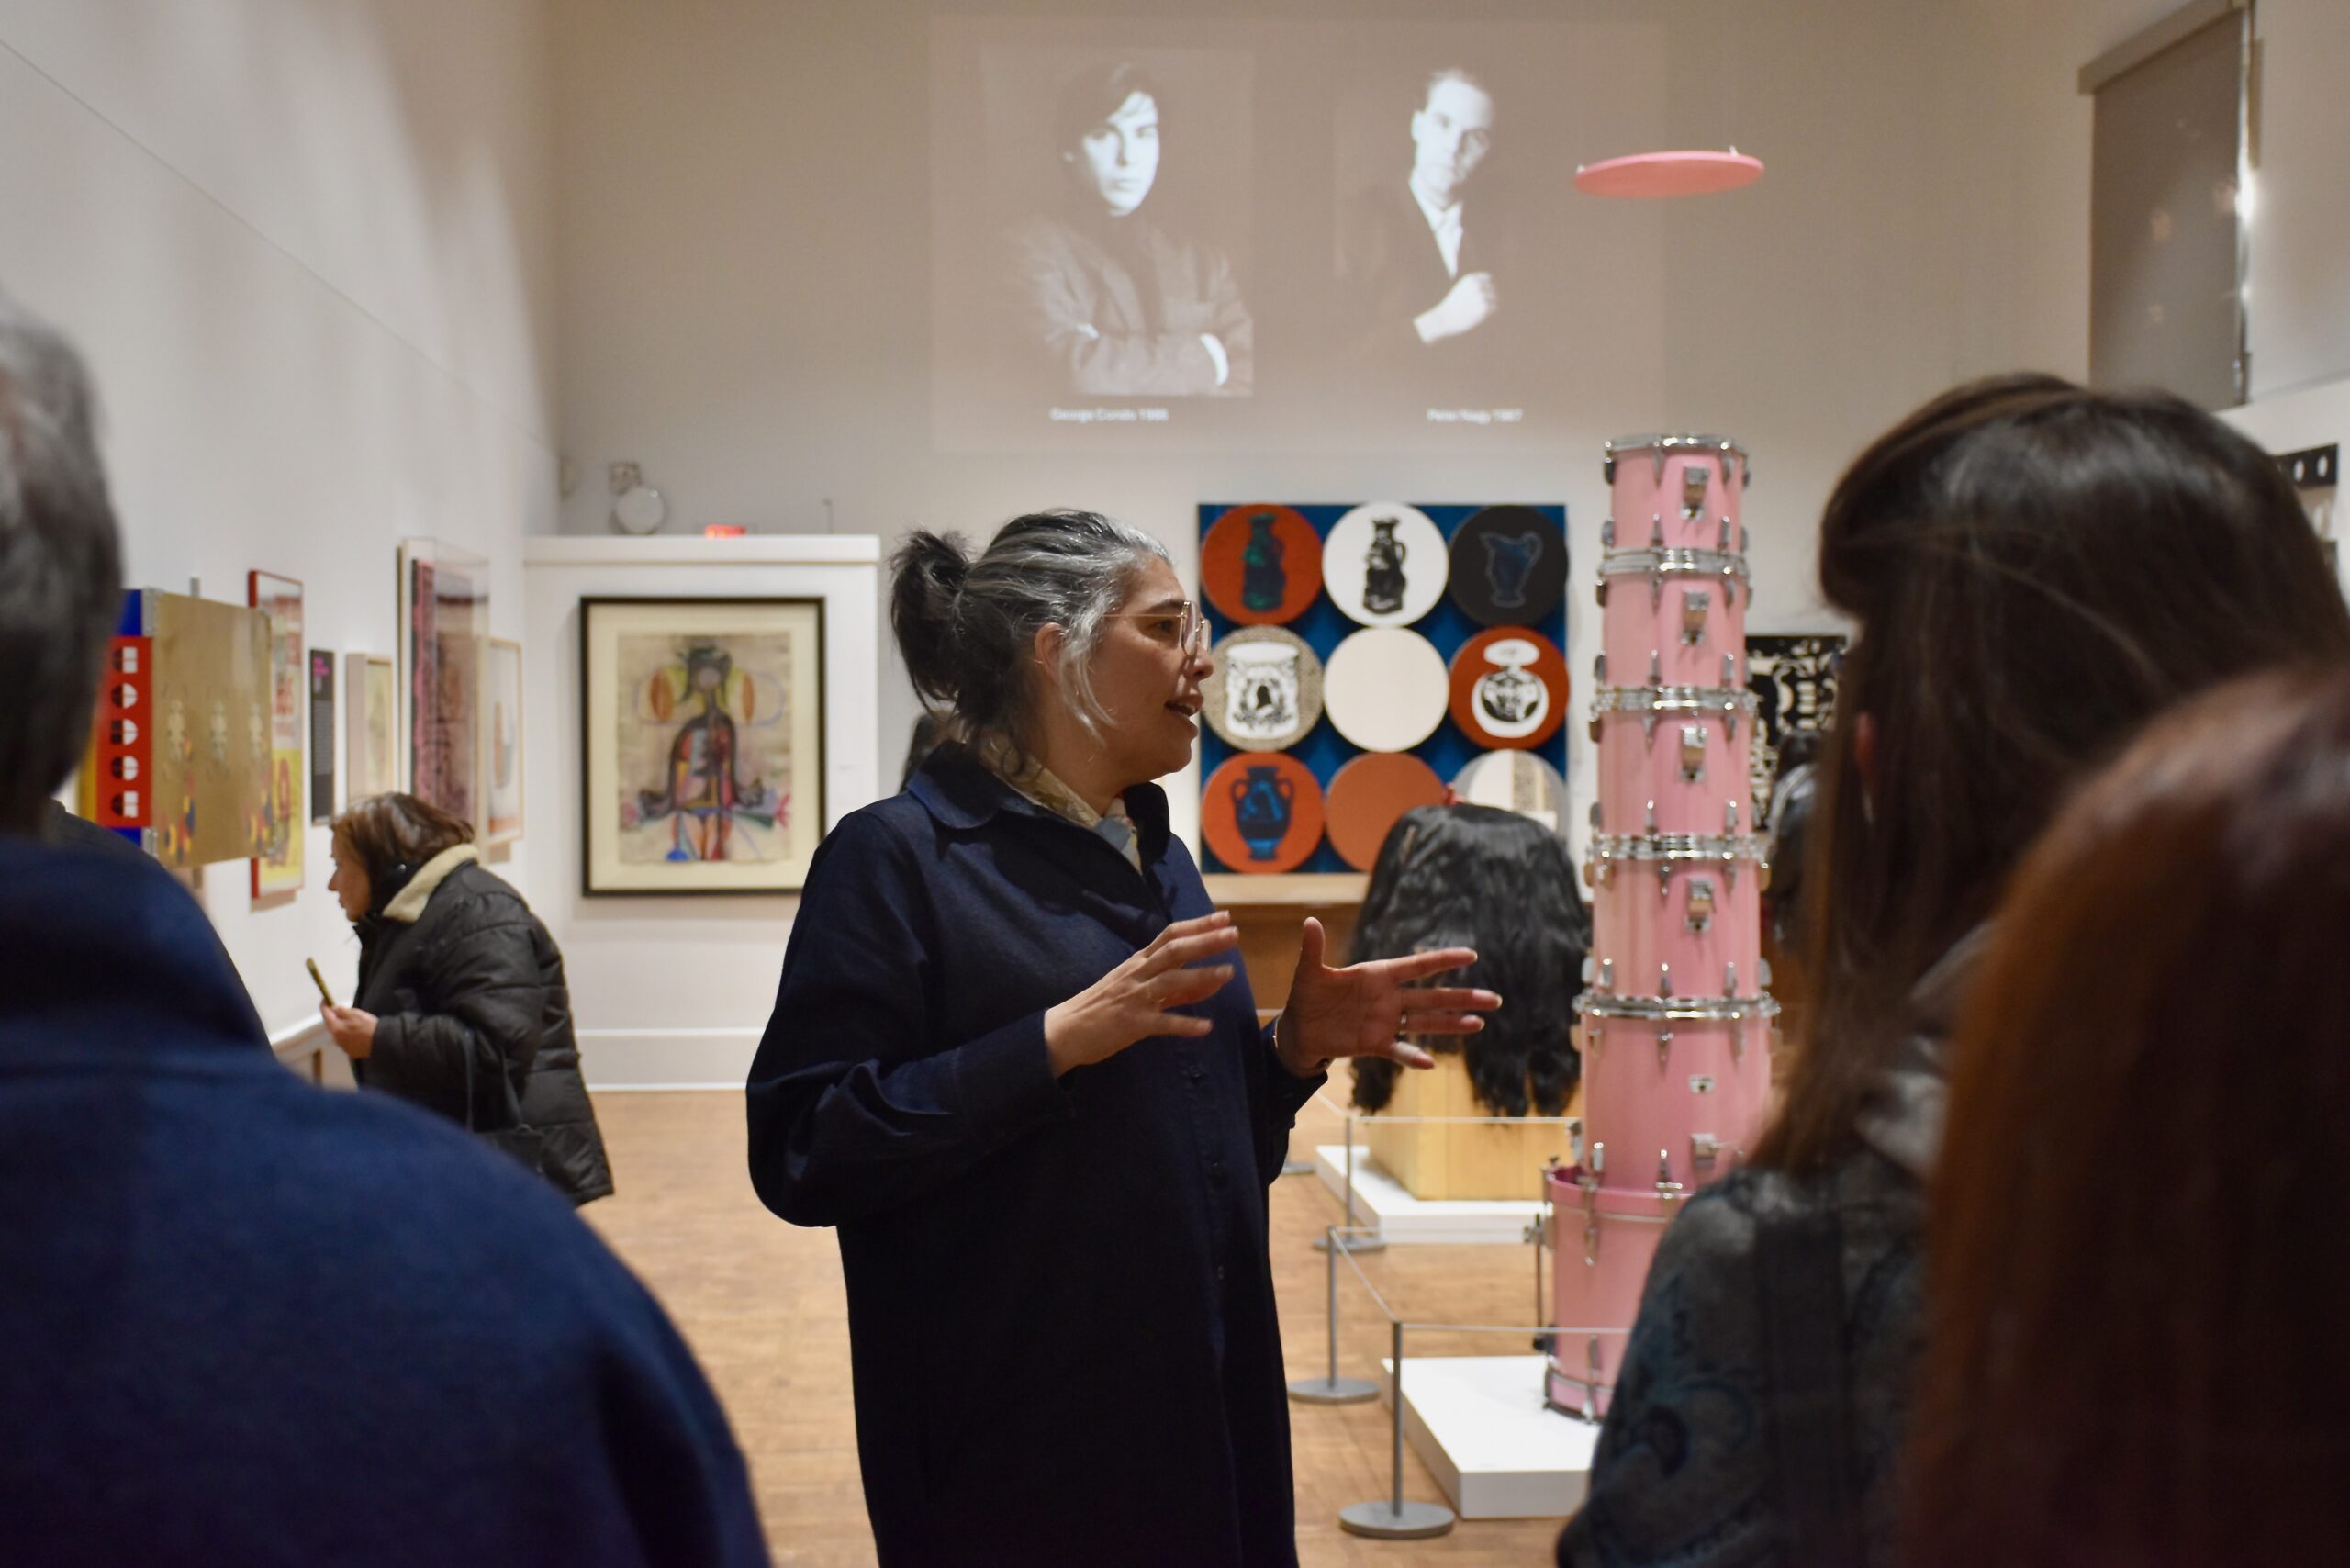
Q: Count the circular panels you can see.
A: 9